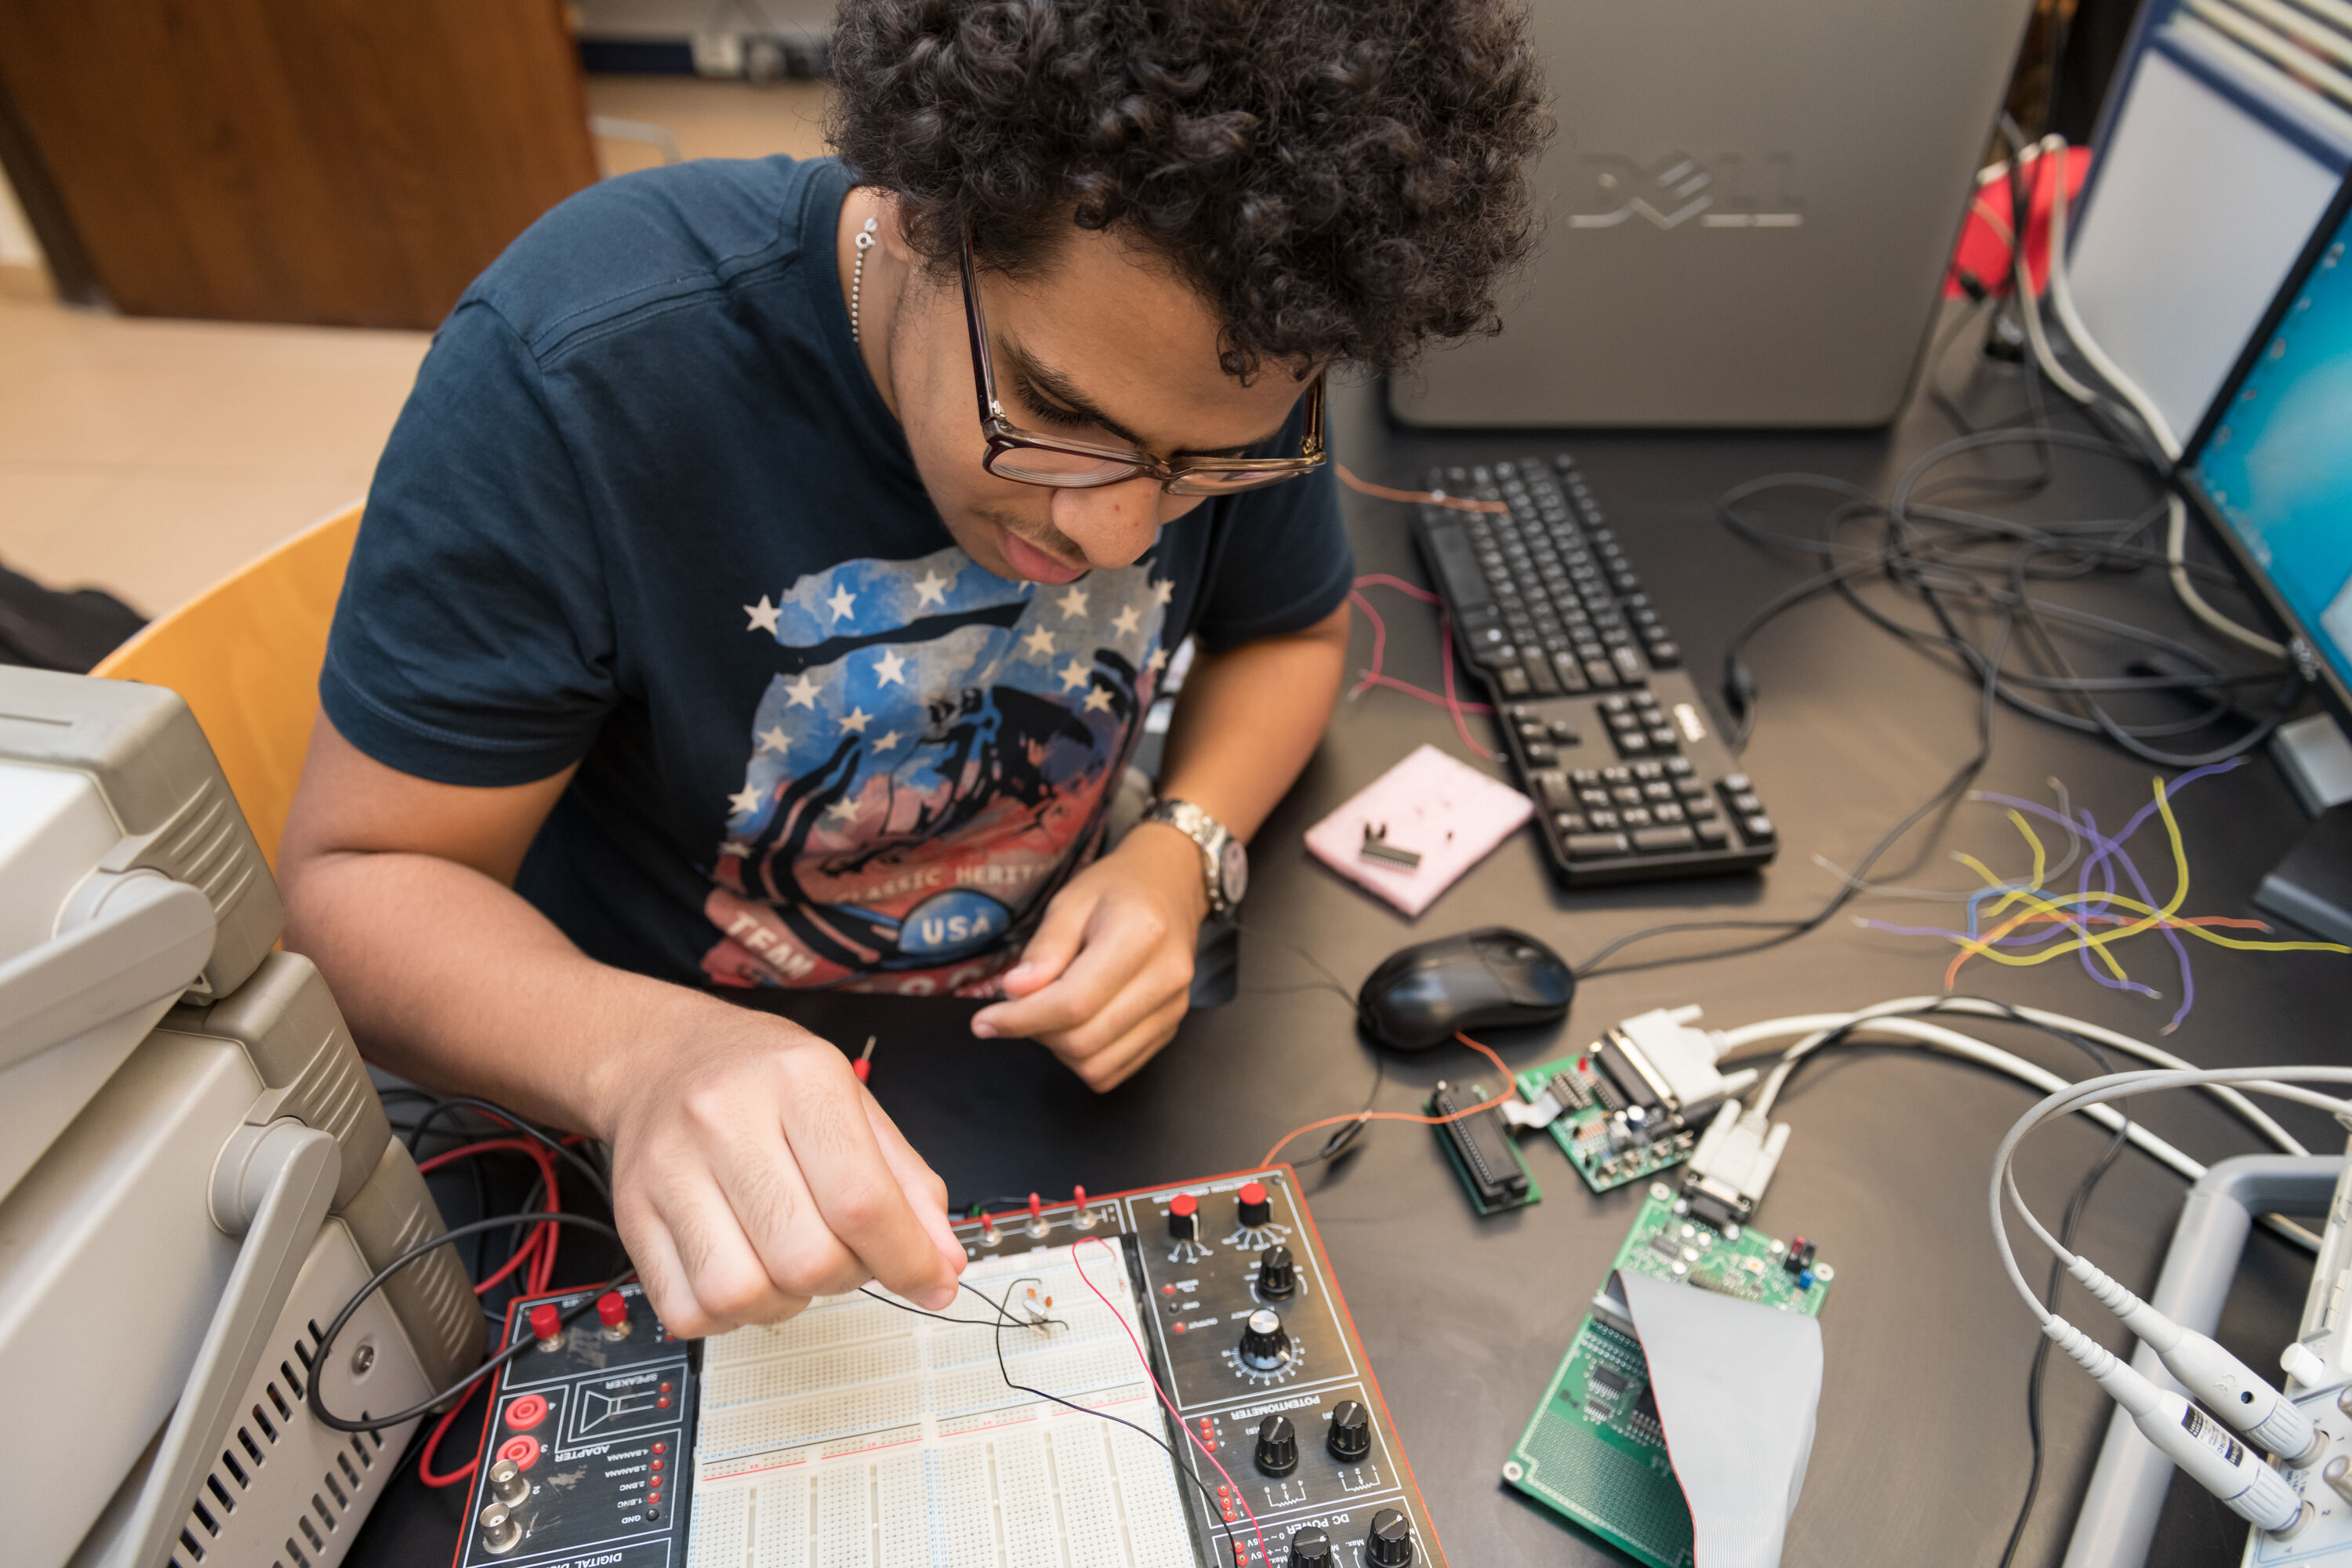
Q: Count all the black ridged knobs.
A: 6